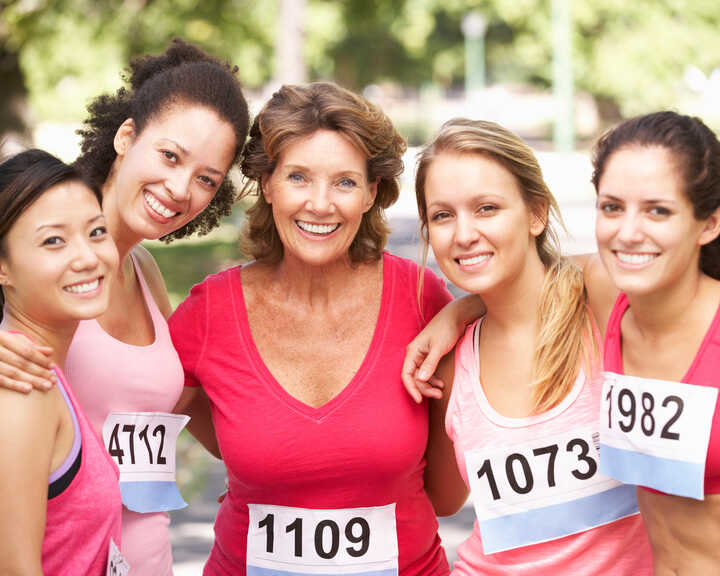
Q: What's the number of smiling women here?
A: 5